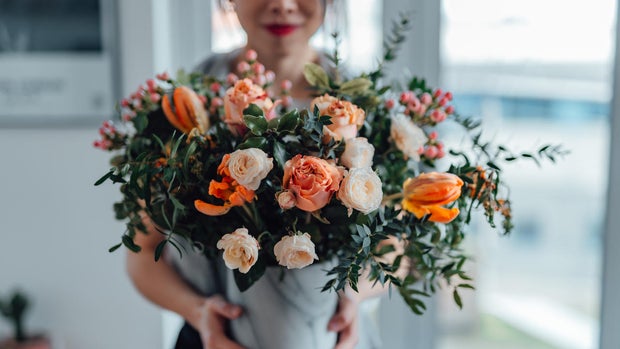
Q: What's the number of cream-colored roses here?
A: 6